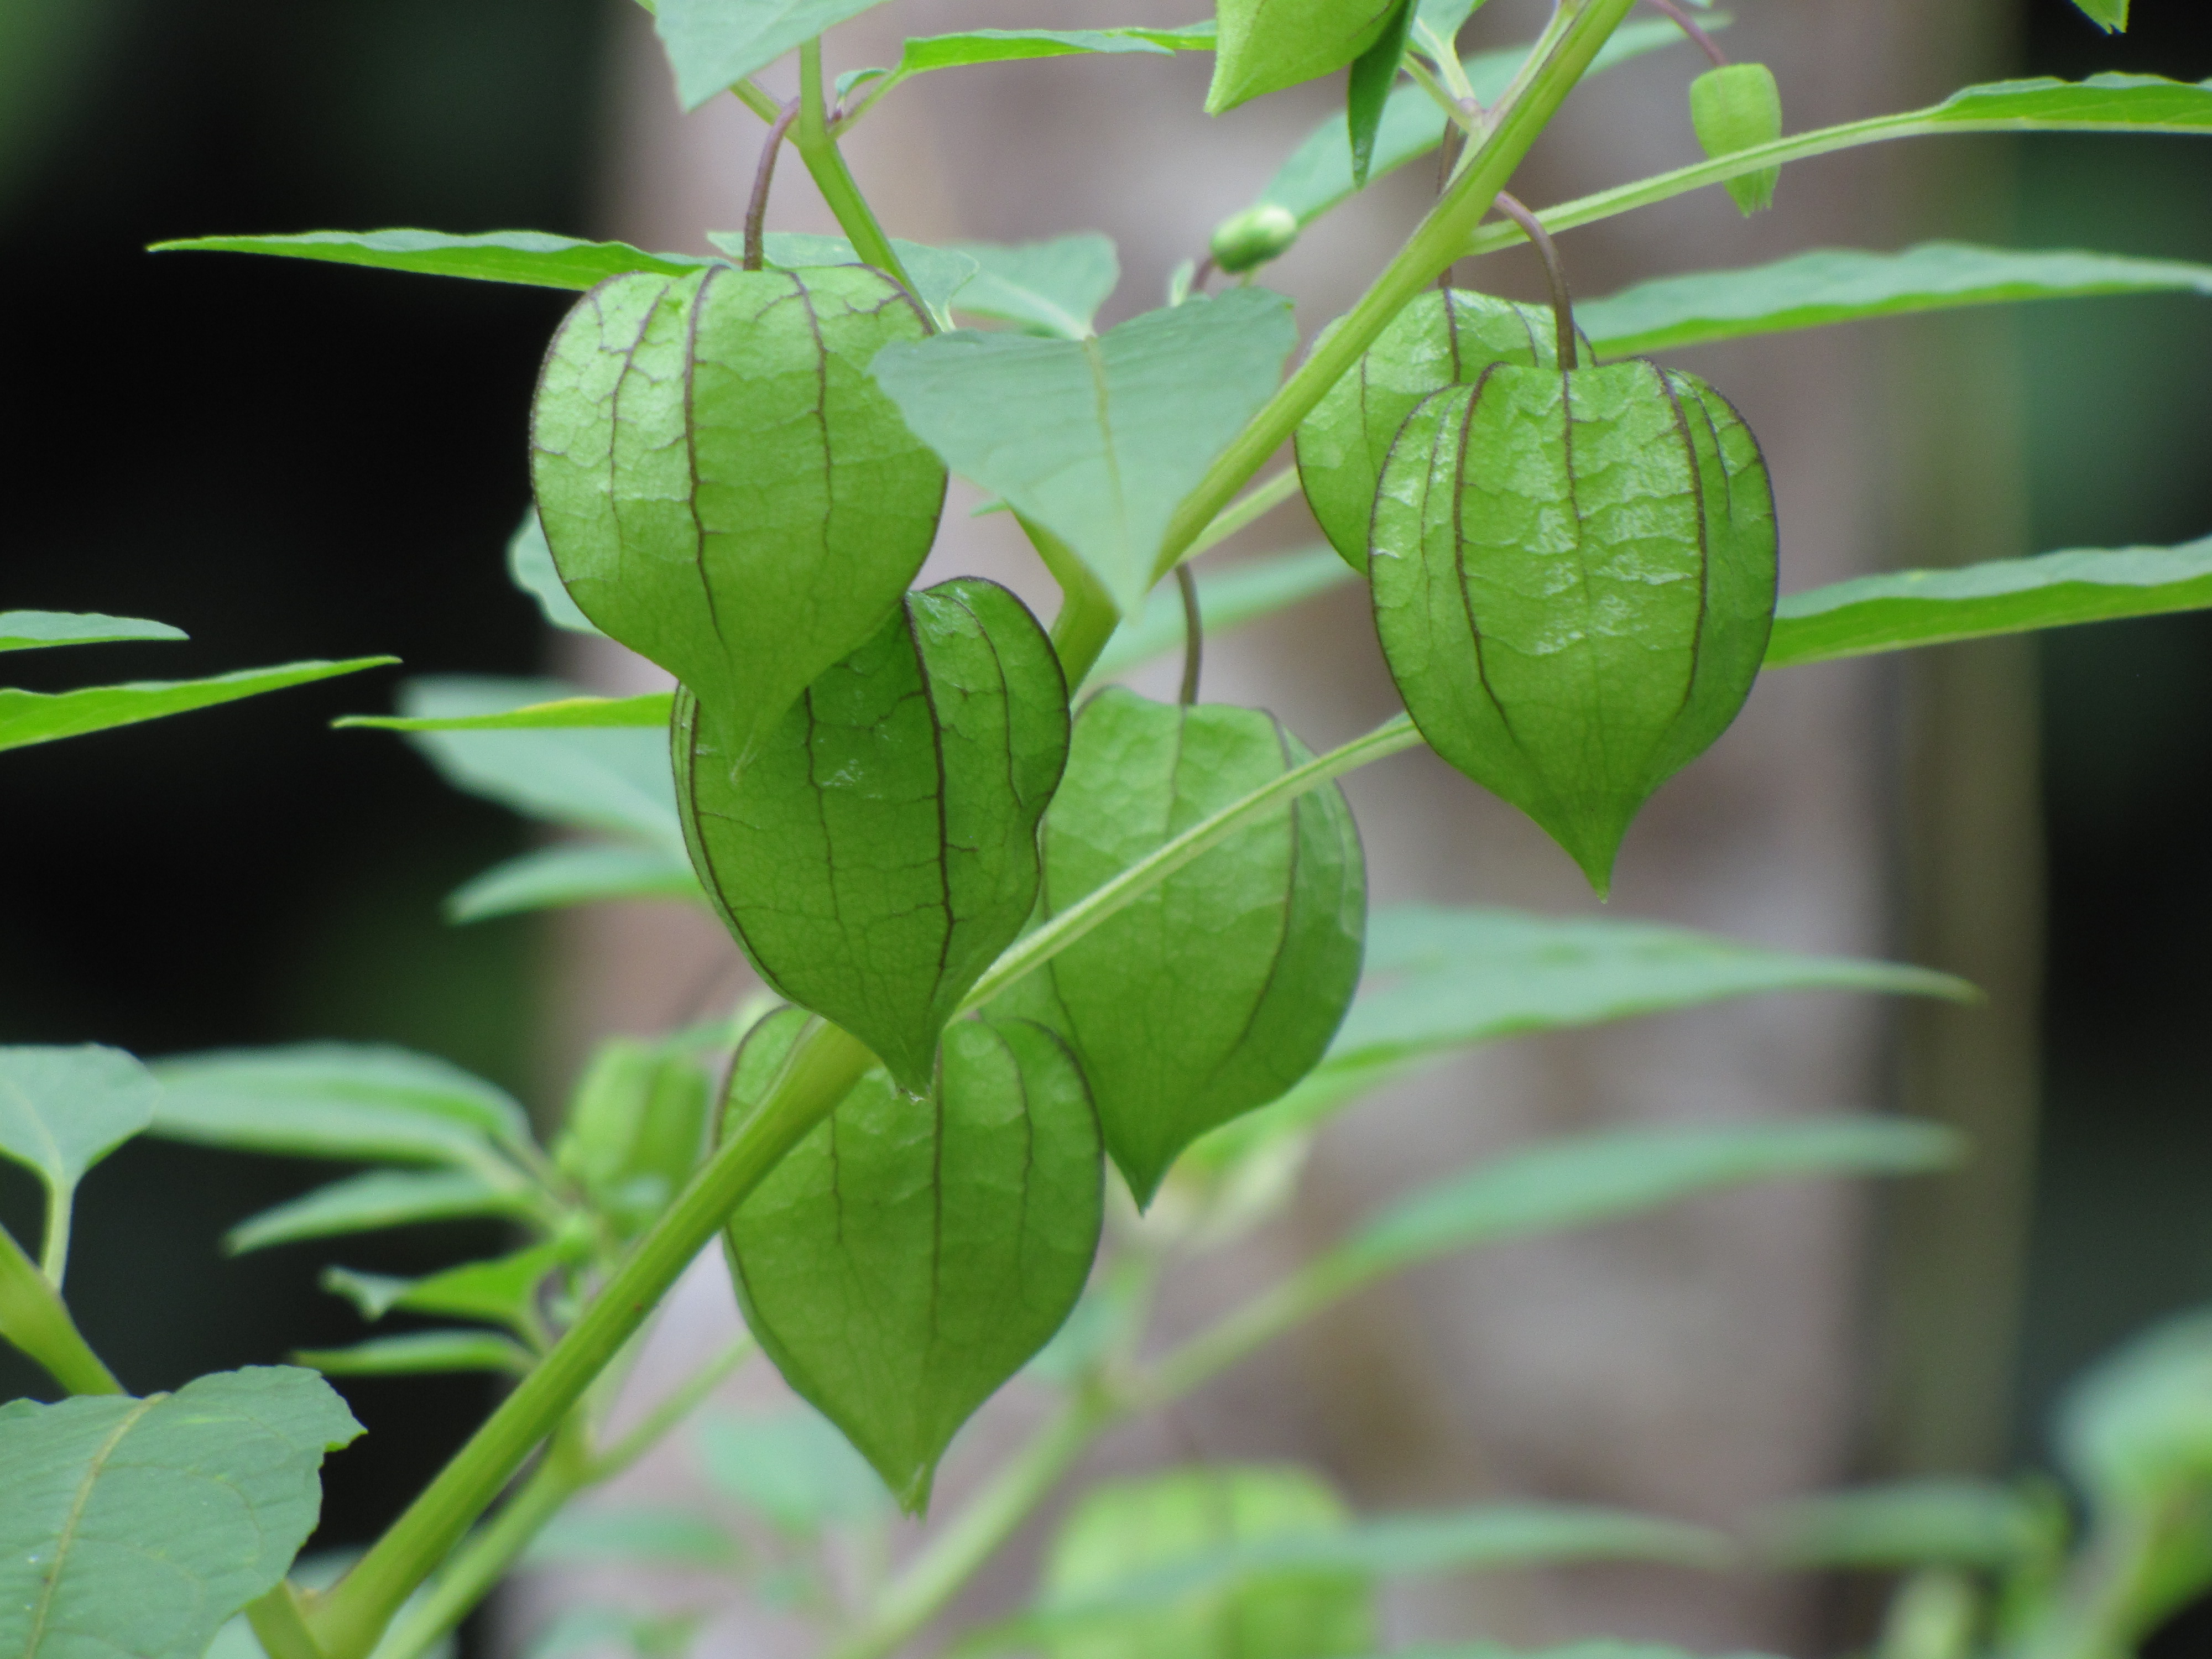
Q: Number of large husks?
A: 6